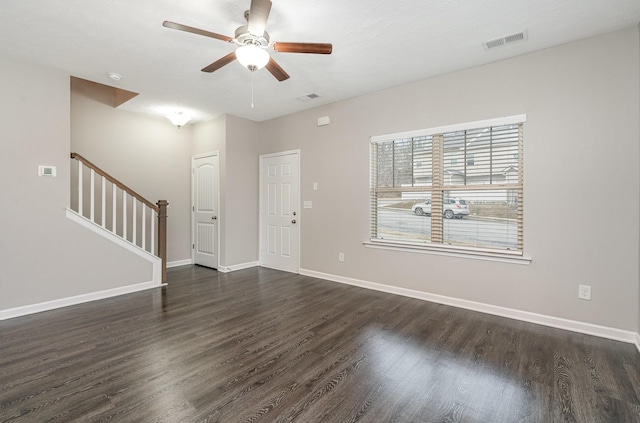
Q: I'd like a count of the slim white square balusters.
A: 8